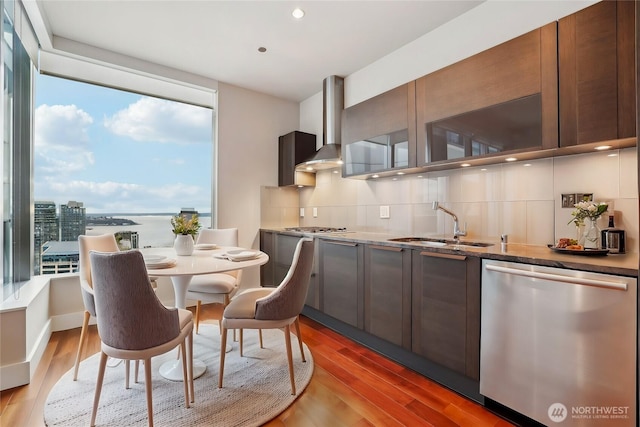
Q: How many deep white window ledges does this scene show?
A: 1